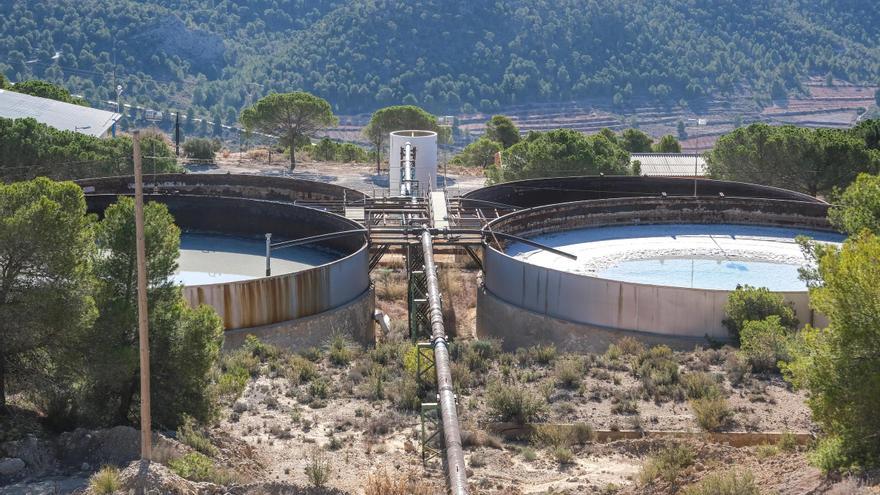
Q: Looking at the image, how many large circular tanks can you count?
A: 4